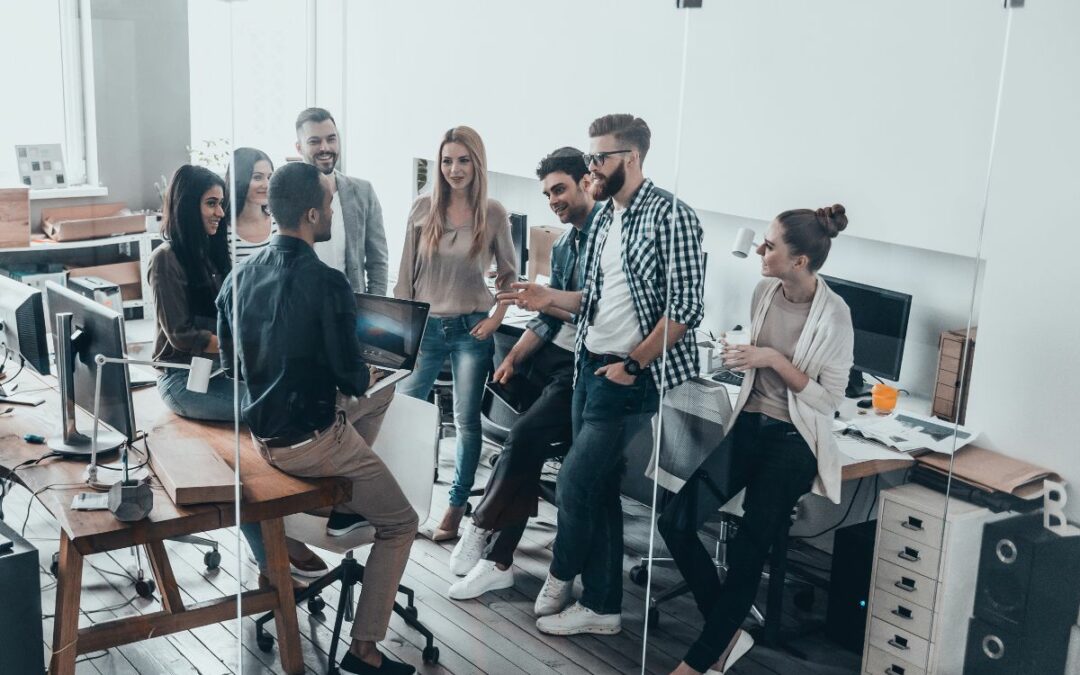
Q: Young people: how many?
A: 8